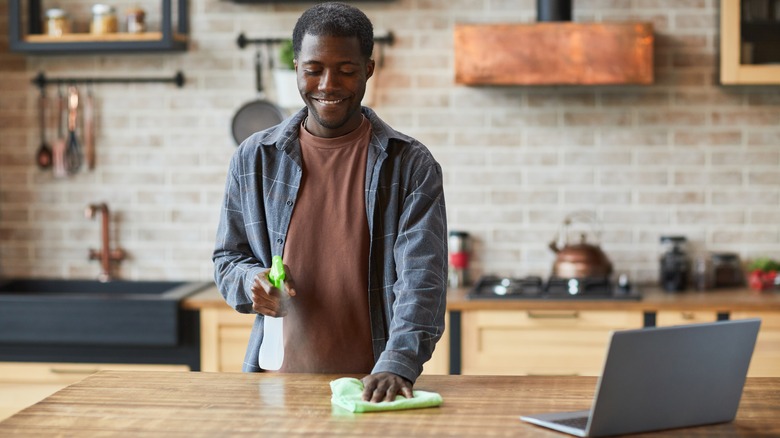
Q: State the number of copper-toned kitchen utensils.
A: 4